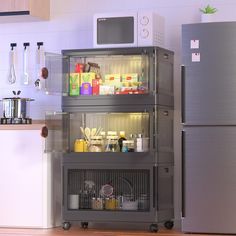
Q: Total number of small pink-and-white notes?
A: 2